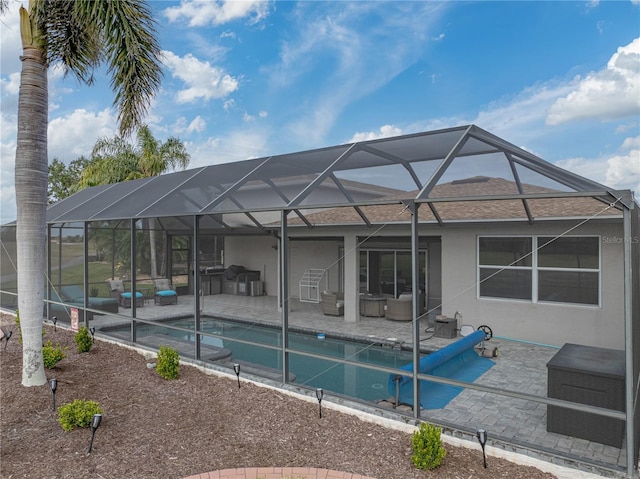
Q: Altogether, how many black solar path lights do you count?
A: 8